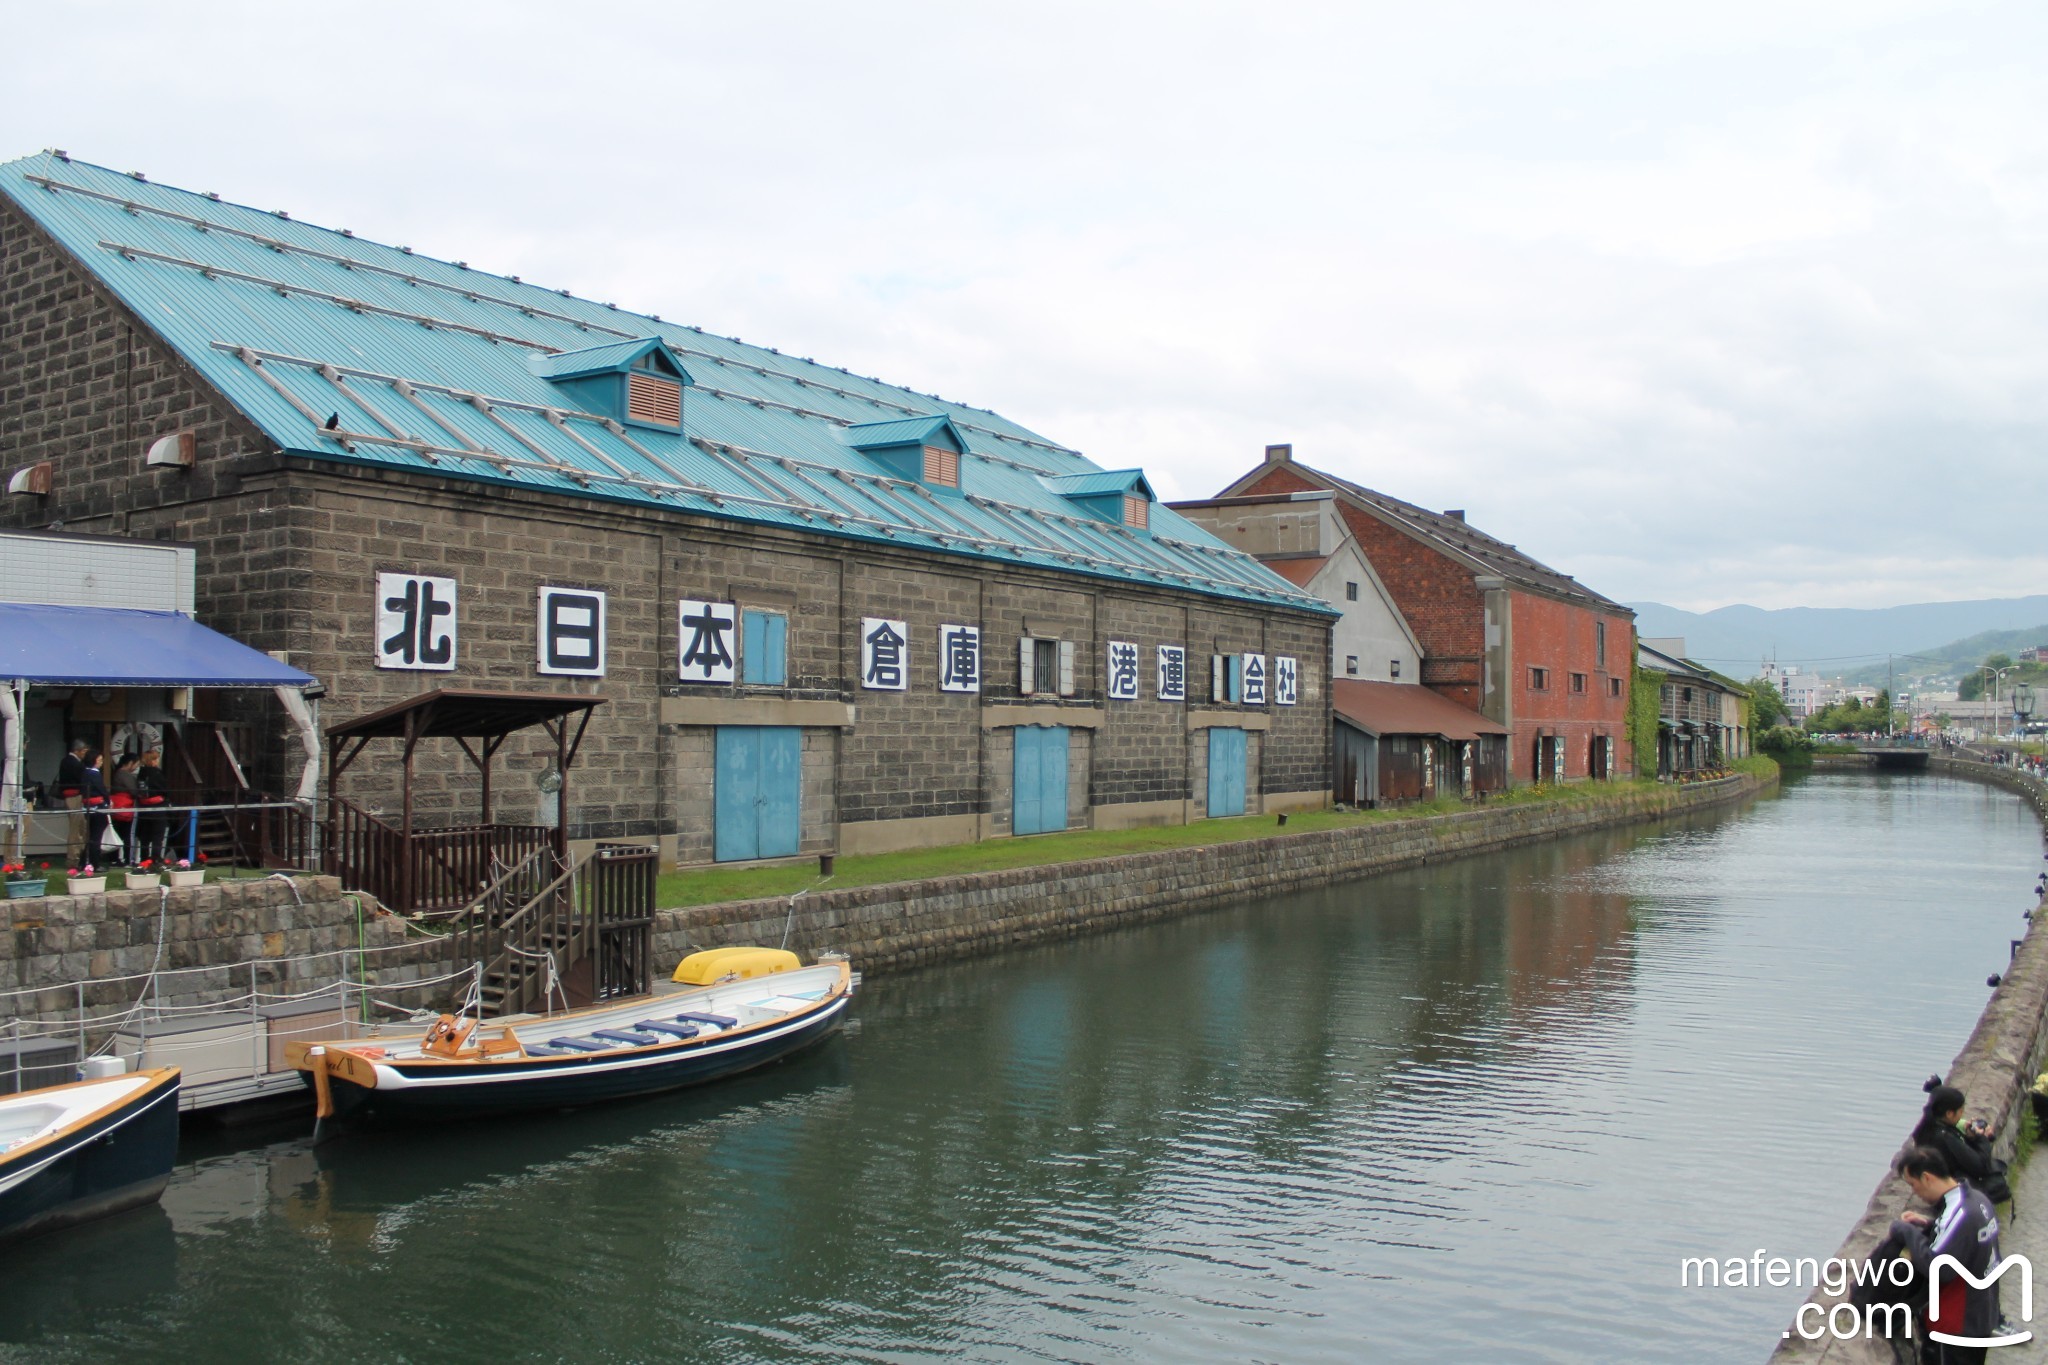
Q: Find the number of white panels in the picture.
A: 9